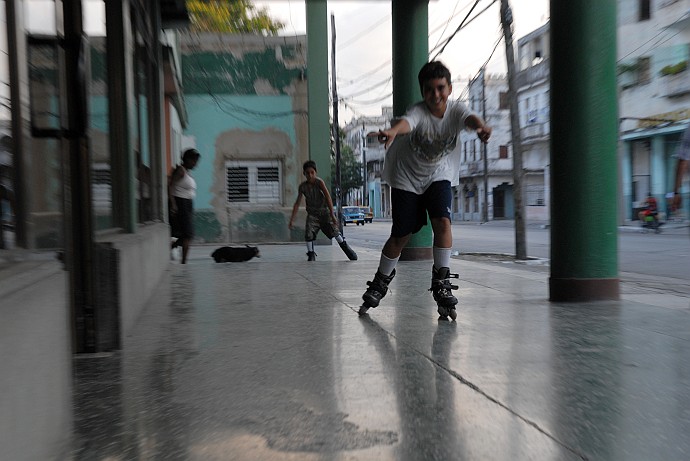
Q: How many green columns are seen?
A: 3